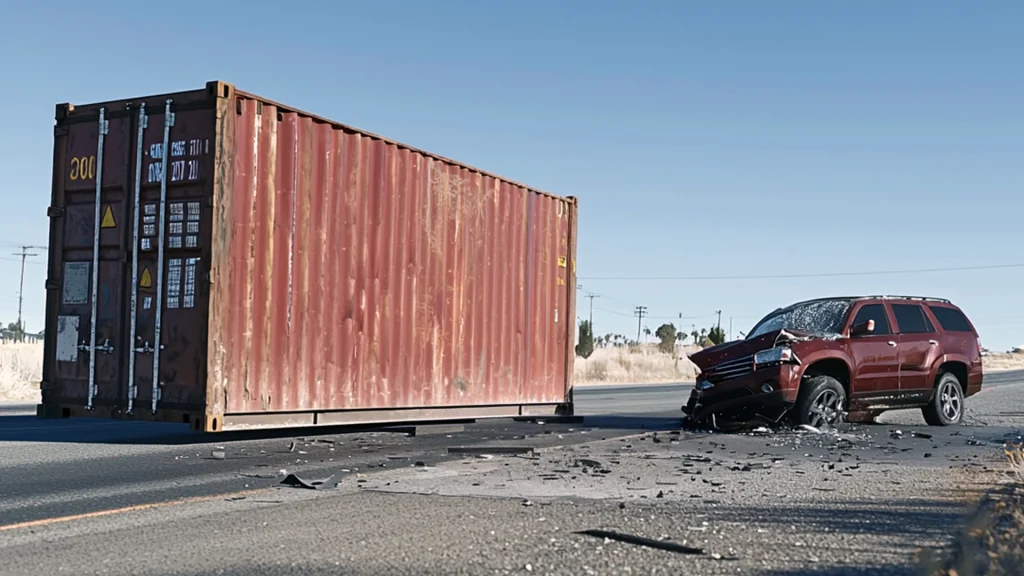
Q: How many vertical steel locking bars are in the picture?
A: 3